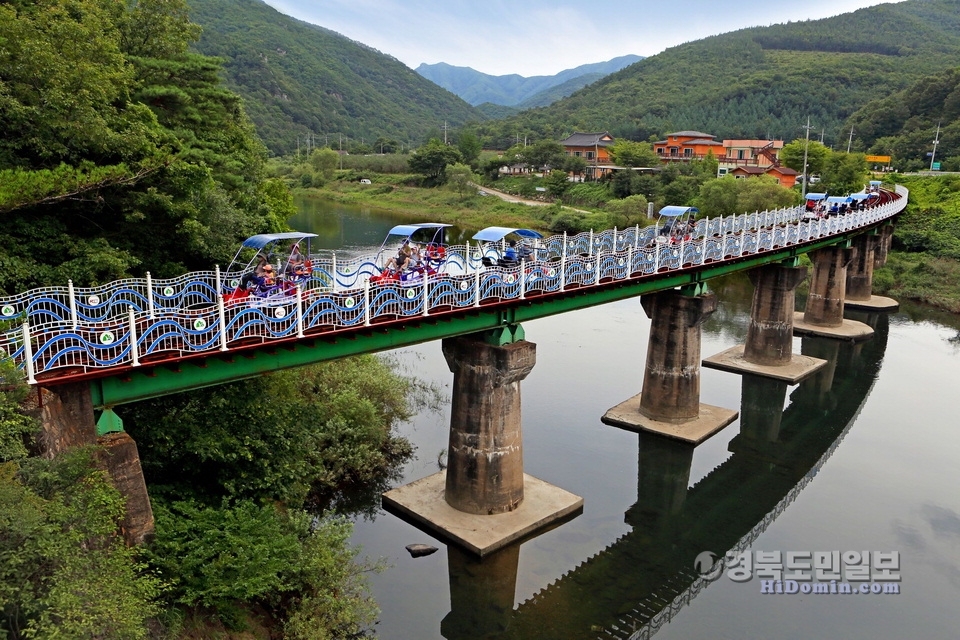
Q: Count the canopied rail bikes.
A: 8